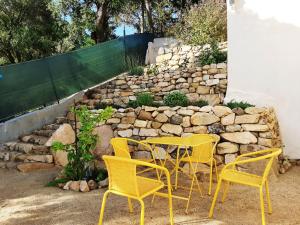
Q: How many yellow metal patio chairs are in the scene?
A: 4